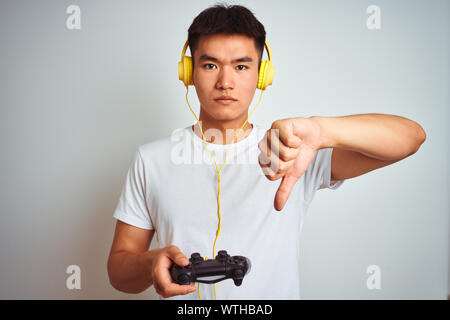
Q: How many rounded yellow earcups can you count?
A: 2